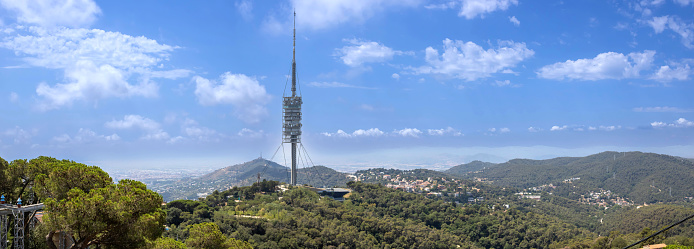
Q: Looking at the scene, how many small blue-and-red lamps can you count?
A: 2